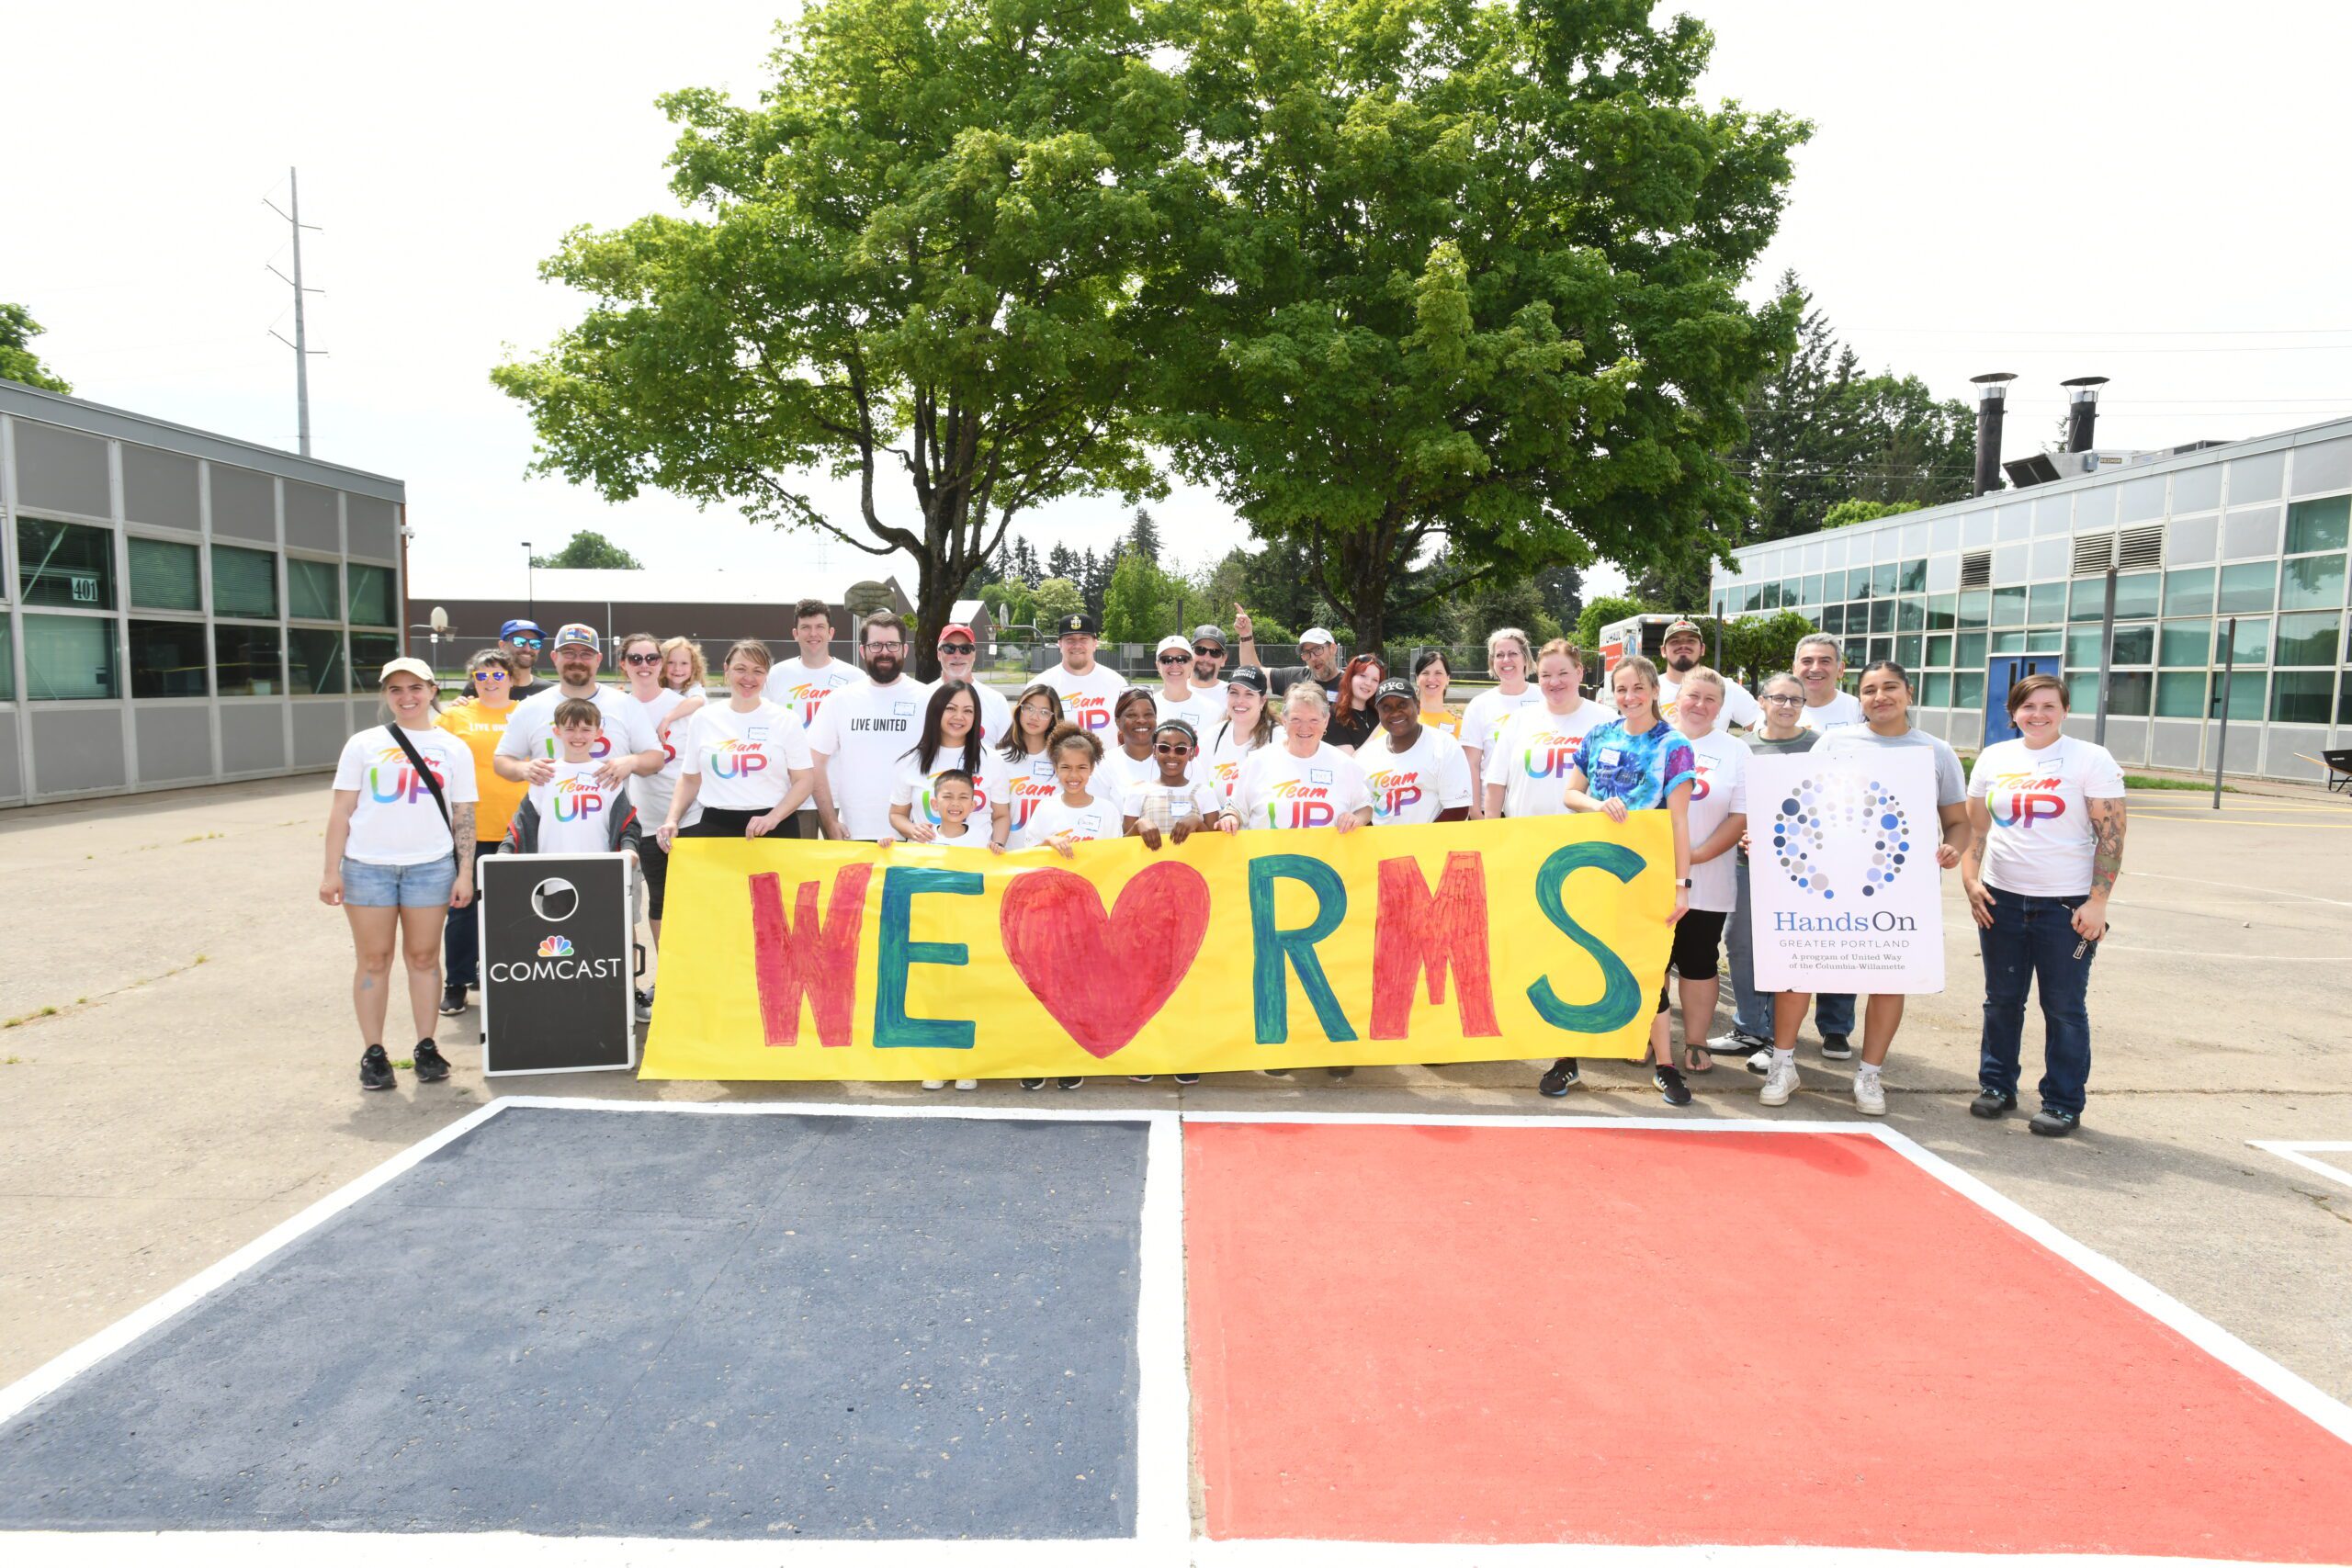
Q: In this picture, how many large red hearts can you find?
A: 1